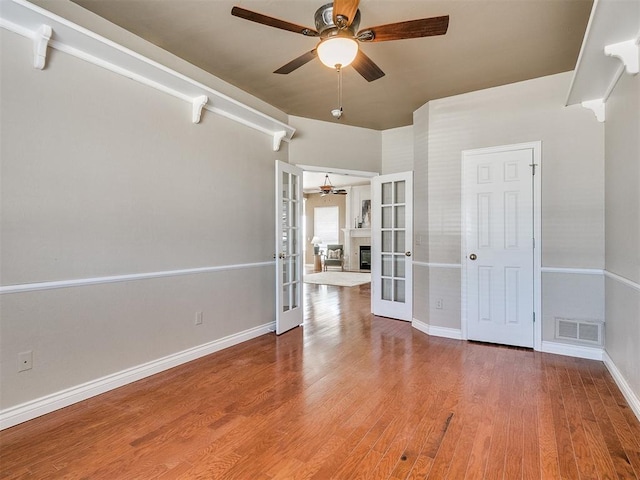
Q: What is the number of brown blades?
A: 5